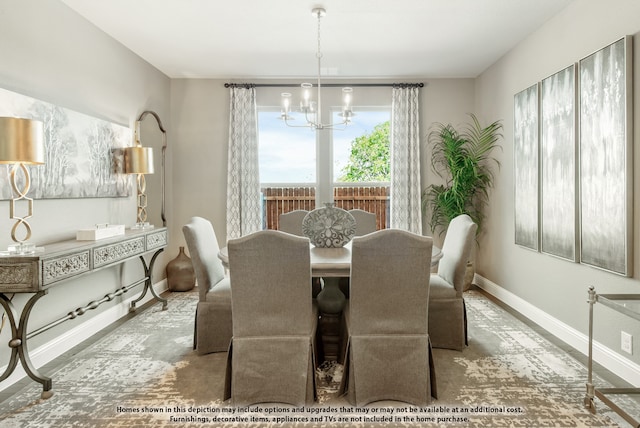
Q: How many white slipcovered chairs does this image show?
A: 6